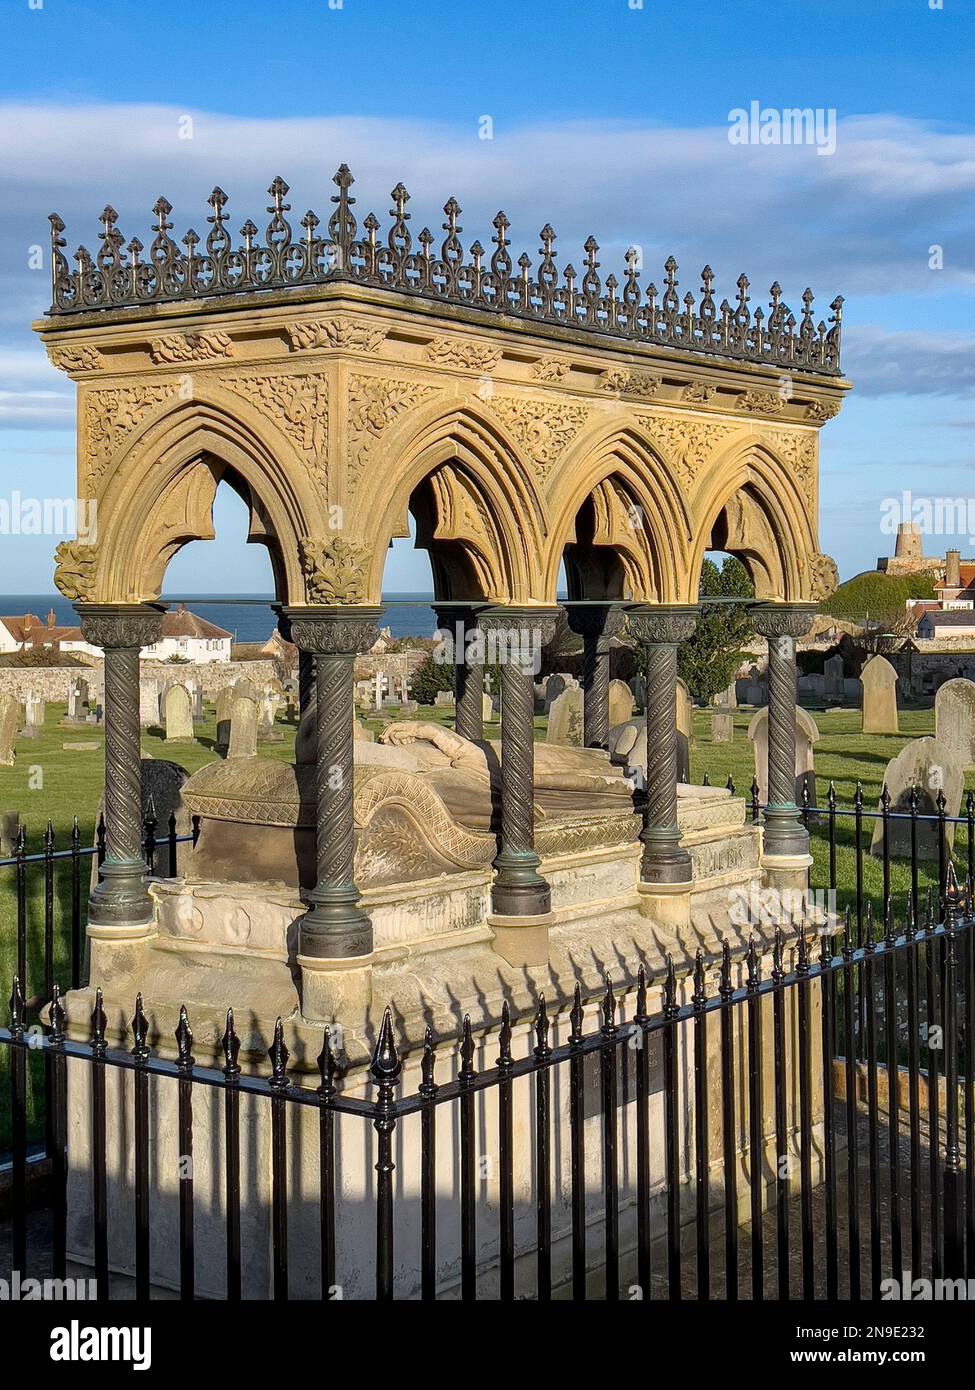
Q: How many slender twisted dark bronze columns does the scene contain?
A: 8